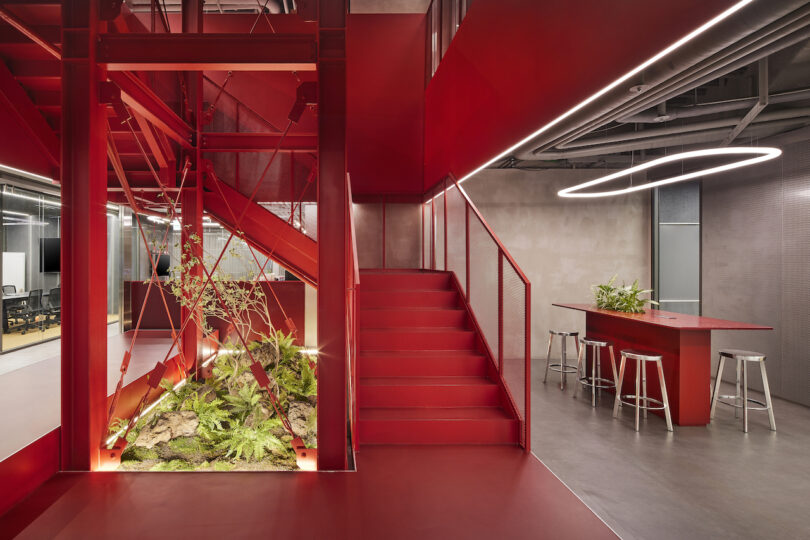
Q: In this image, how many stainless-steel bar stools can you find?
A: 4